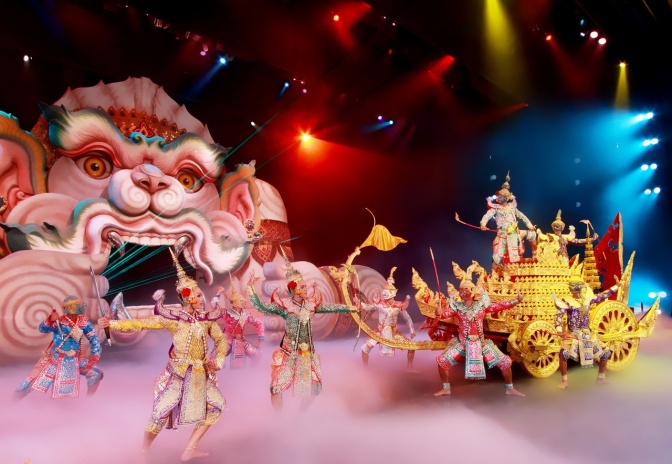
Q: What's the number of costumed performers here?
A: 9